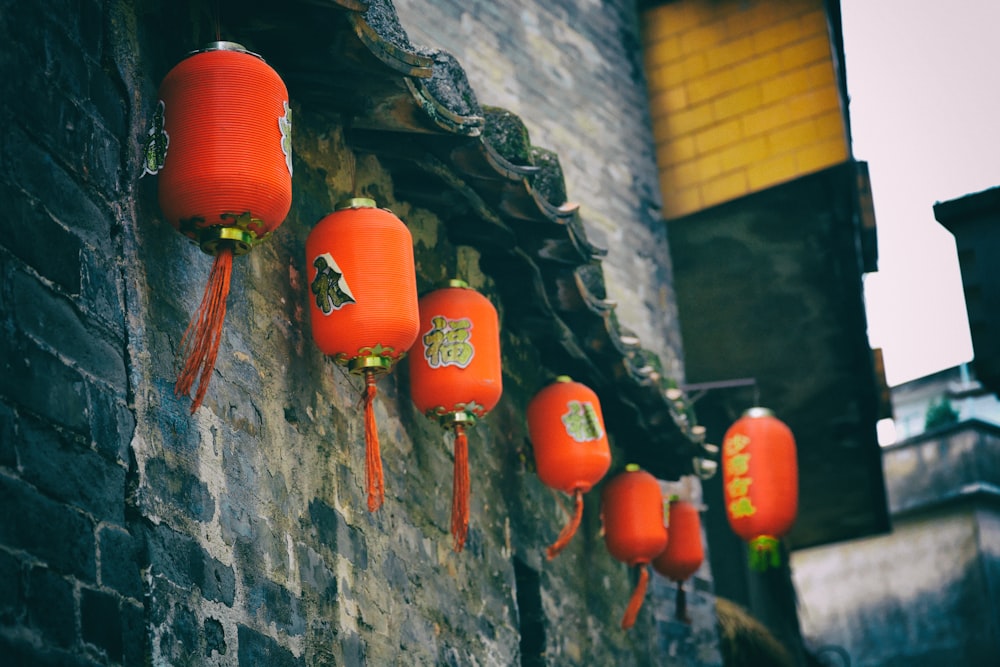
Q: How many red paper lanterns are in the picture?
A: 7